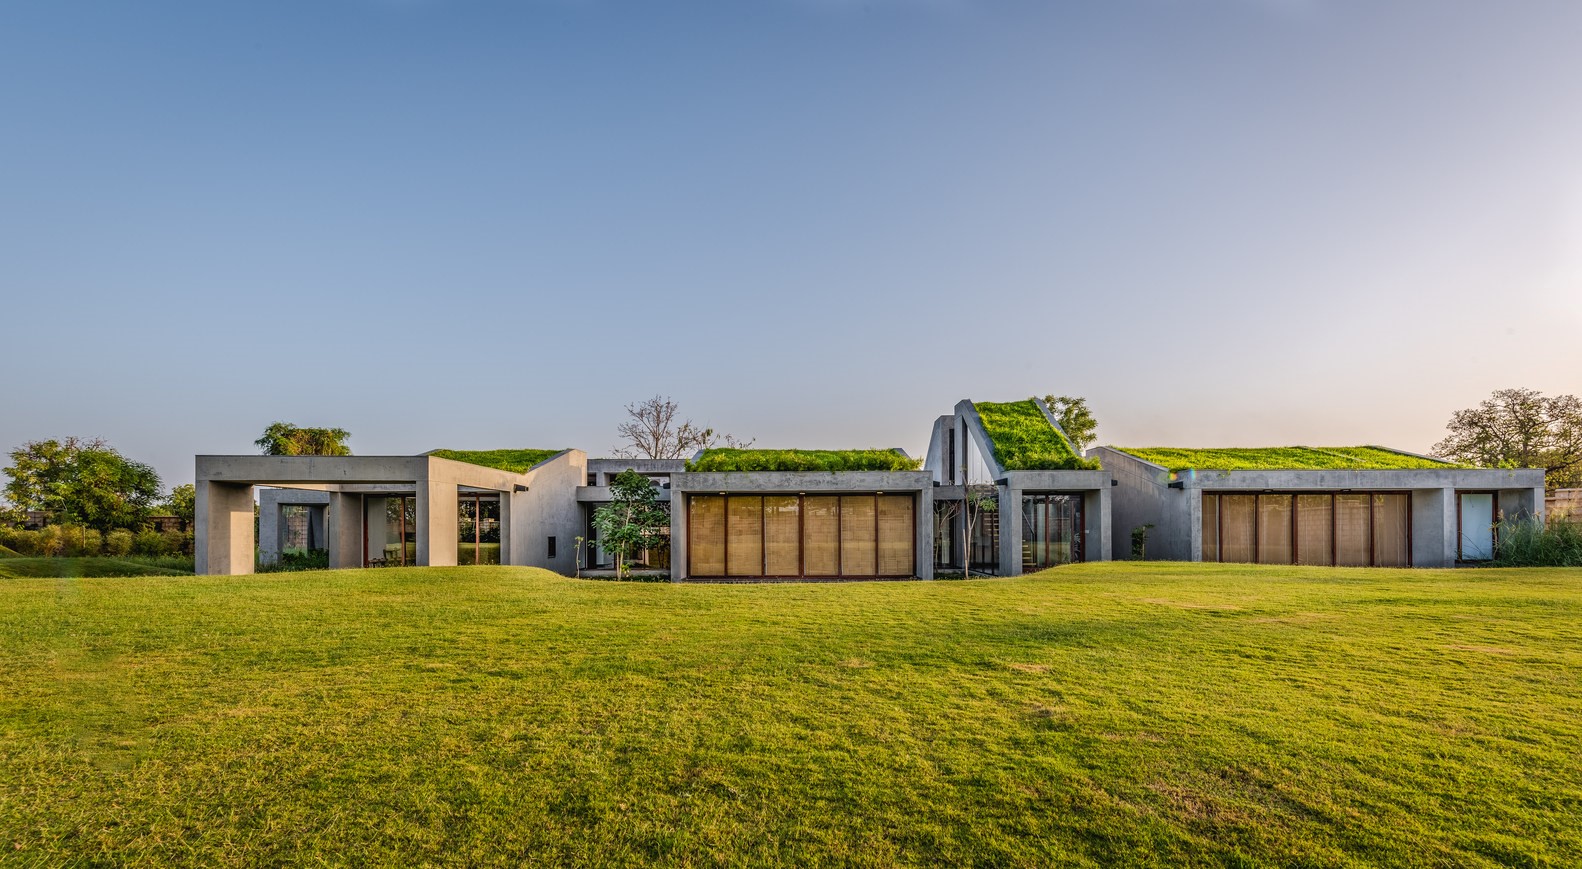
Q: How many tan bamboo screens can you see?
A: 12